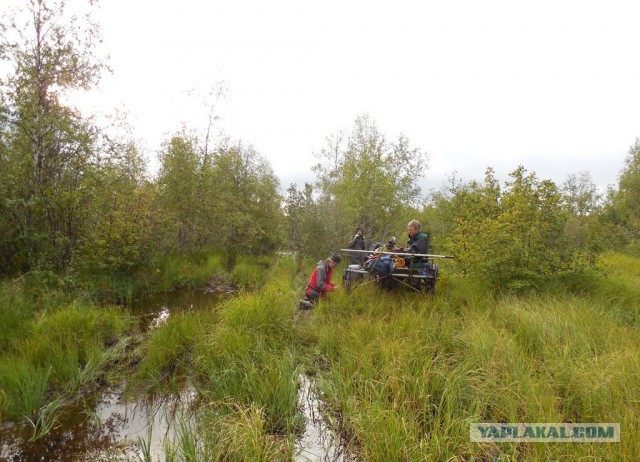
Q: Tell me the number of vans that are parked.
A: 0